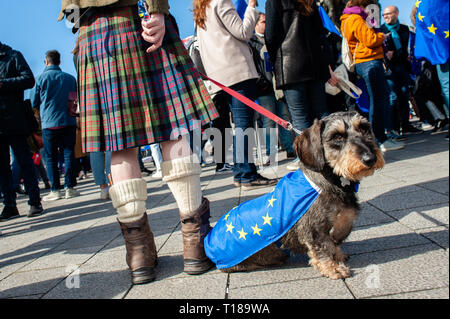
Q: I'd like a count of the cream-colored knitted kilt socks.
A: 2